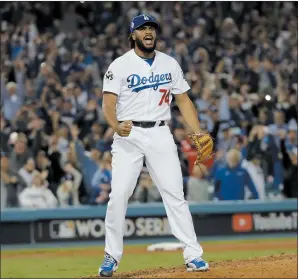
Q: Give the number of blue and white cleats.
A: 2